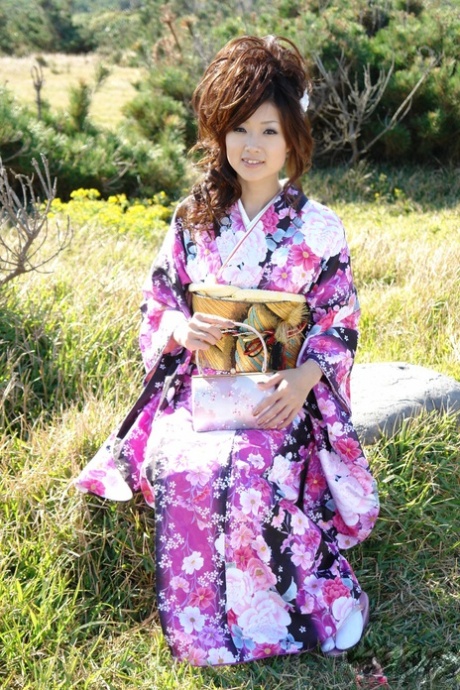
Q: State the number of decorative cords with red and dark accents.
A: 1